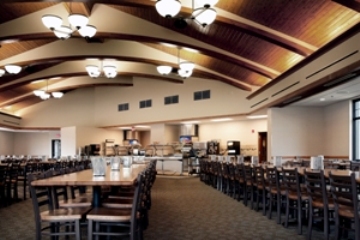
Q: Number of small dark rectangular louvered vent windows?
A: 4